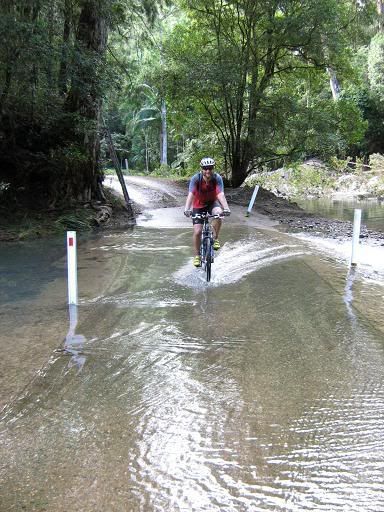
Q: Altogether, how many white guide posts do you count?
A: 3